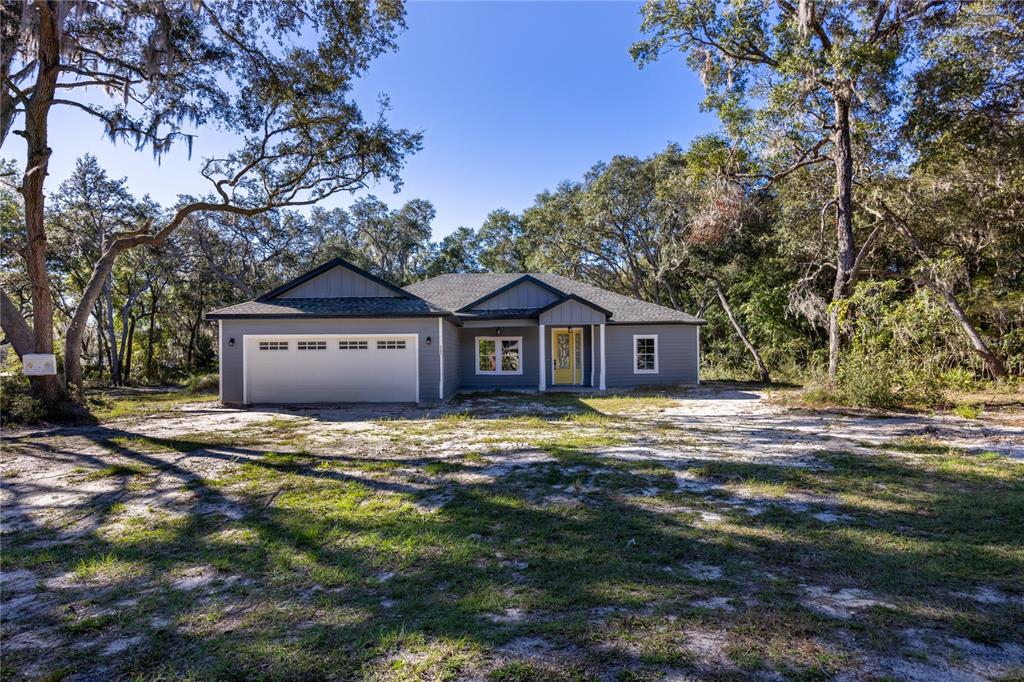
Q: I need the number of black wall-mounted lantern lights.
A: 2